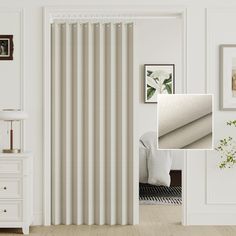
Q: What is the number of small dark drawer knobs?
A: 2